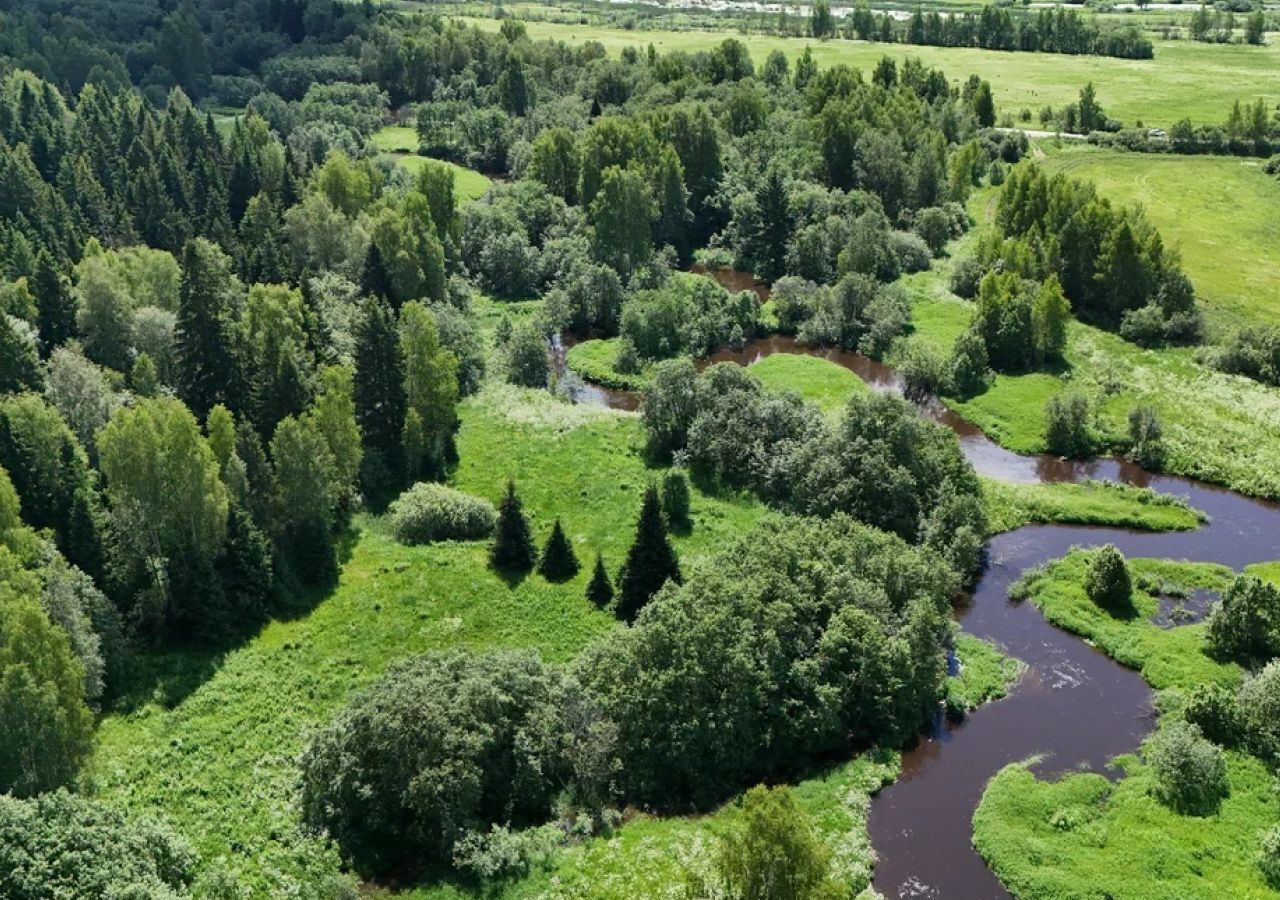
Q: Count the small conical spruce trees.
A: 4